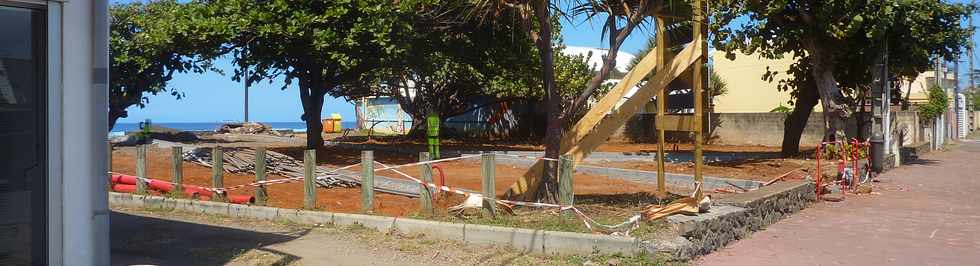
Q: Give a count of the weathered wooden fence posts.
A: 9